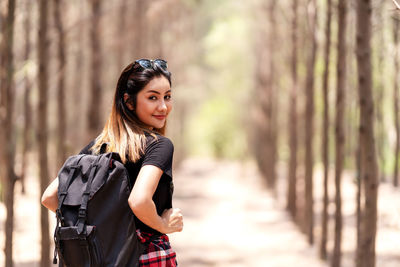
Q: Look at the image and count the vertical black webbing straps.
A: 2